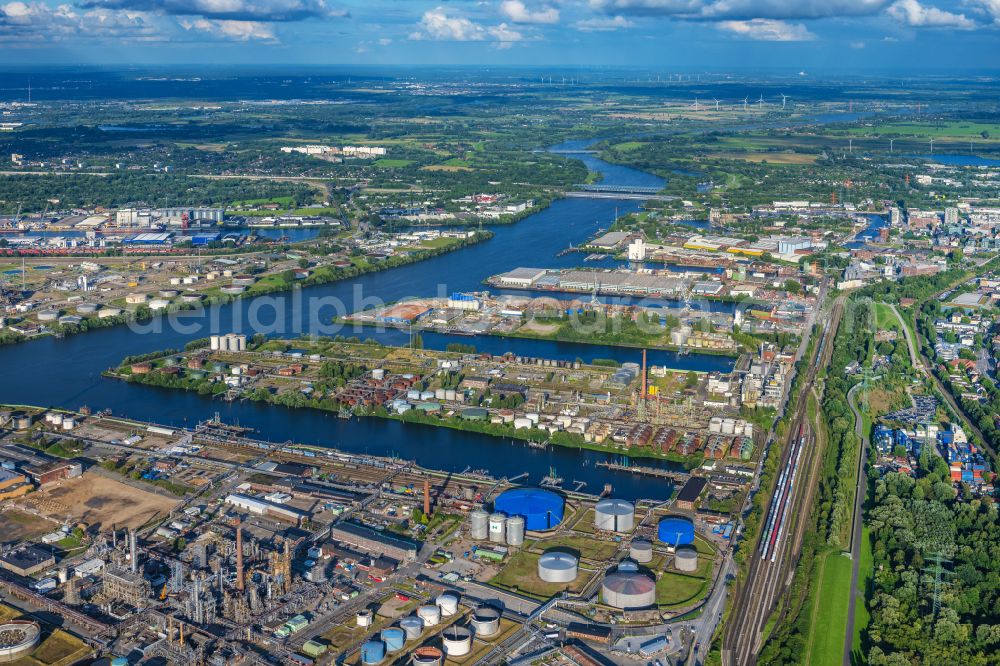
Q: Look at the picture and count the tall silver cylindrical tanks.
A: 3